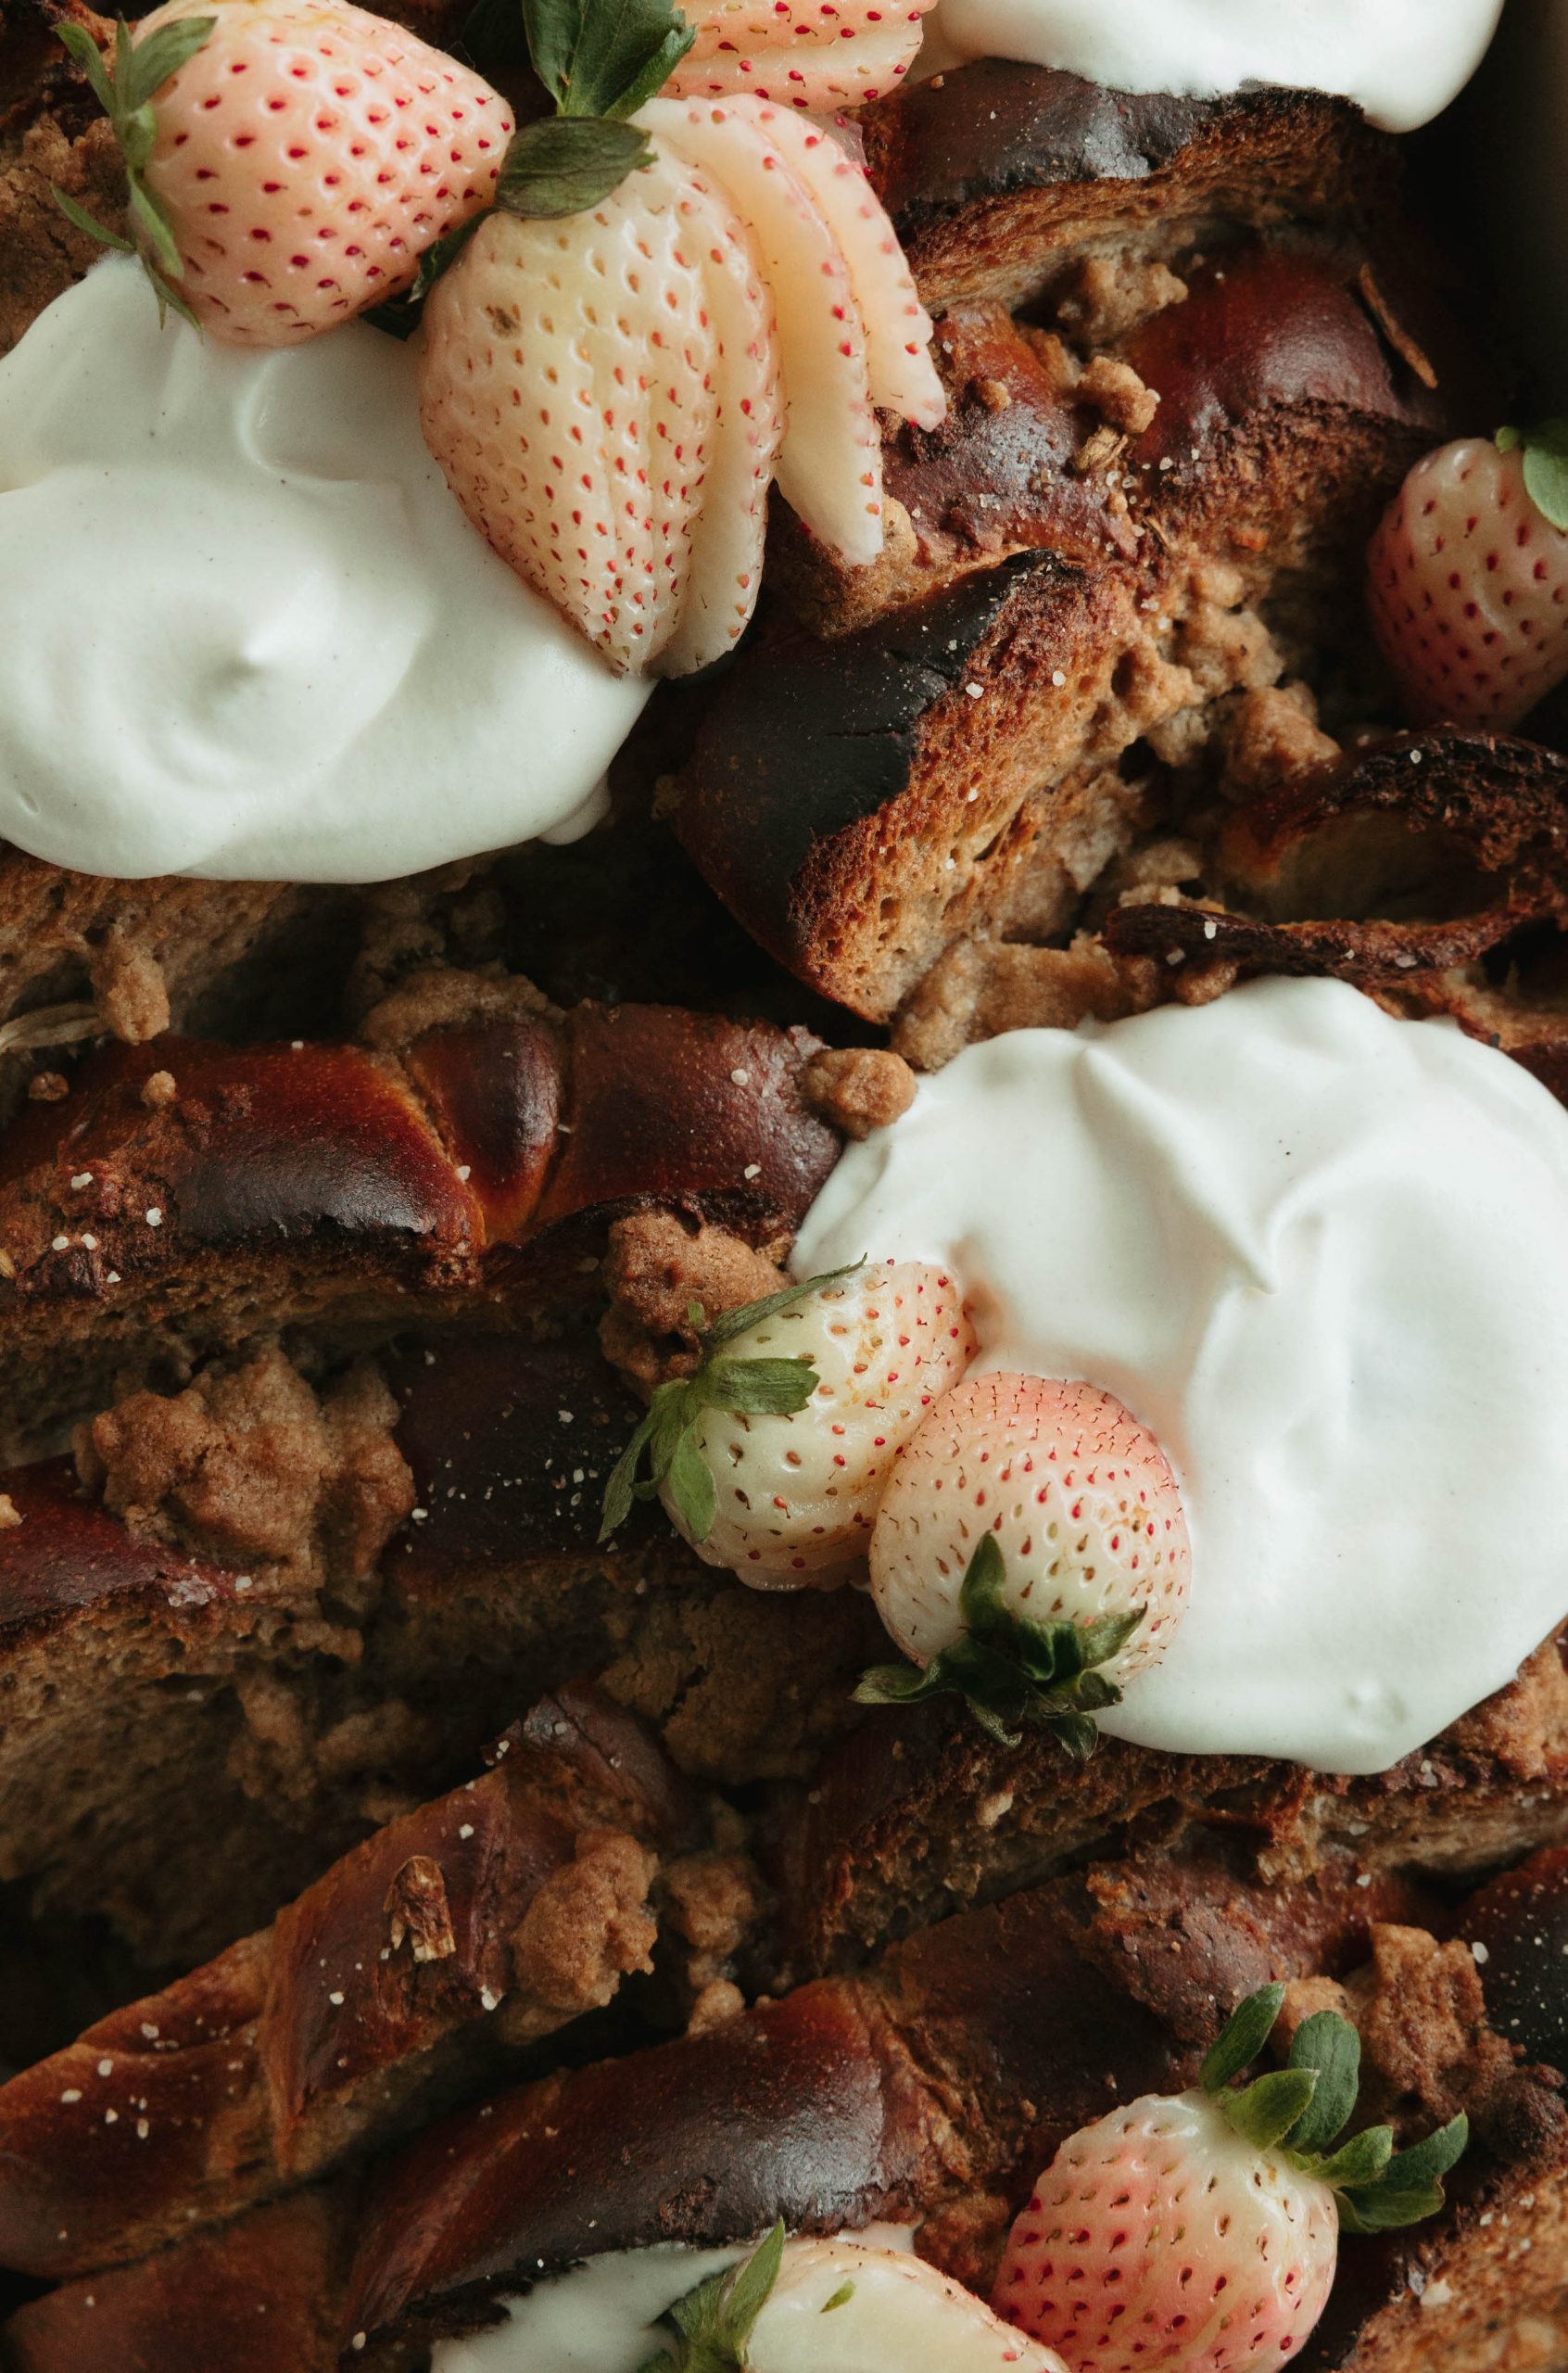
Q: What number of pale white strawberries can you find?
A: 8